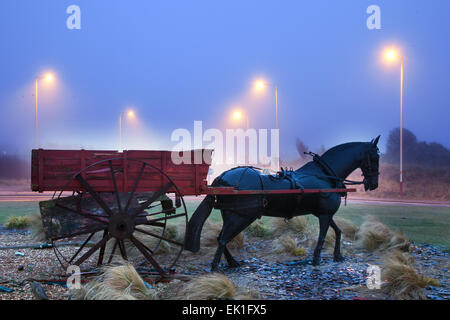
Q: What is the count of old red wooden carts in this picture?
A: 1